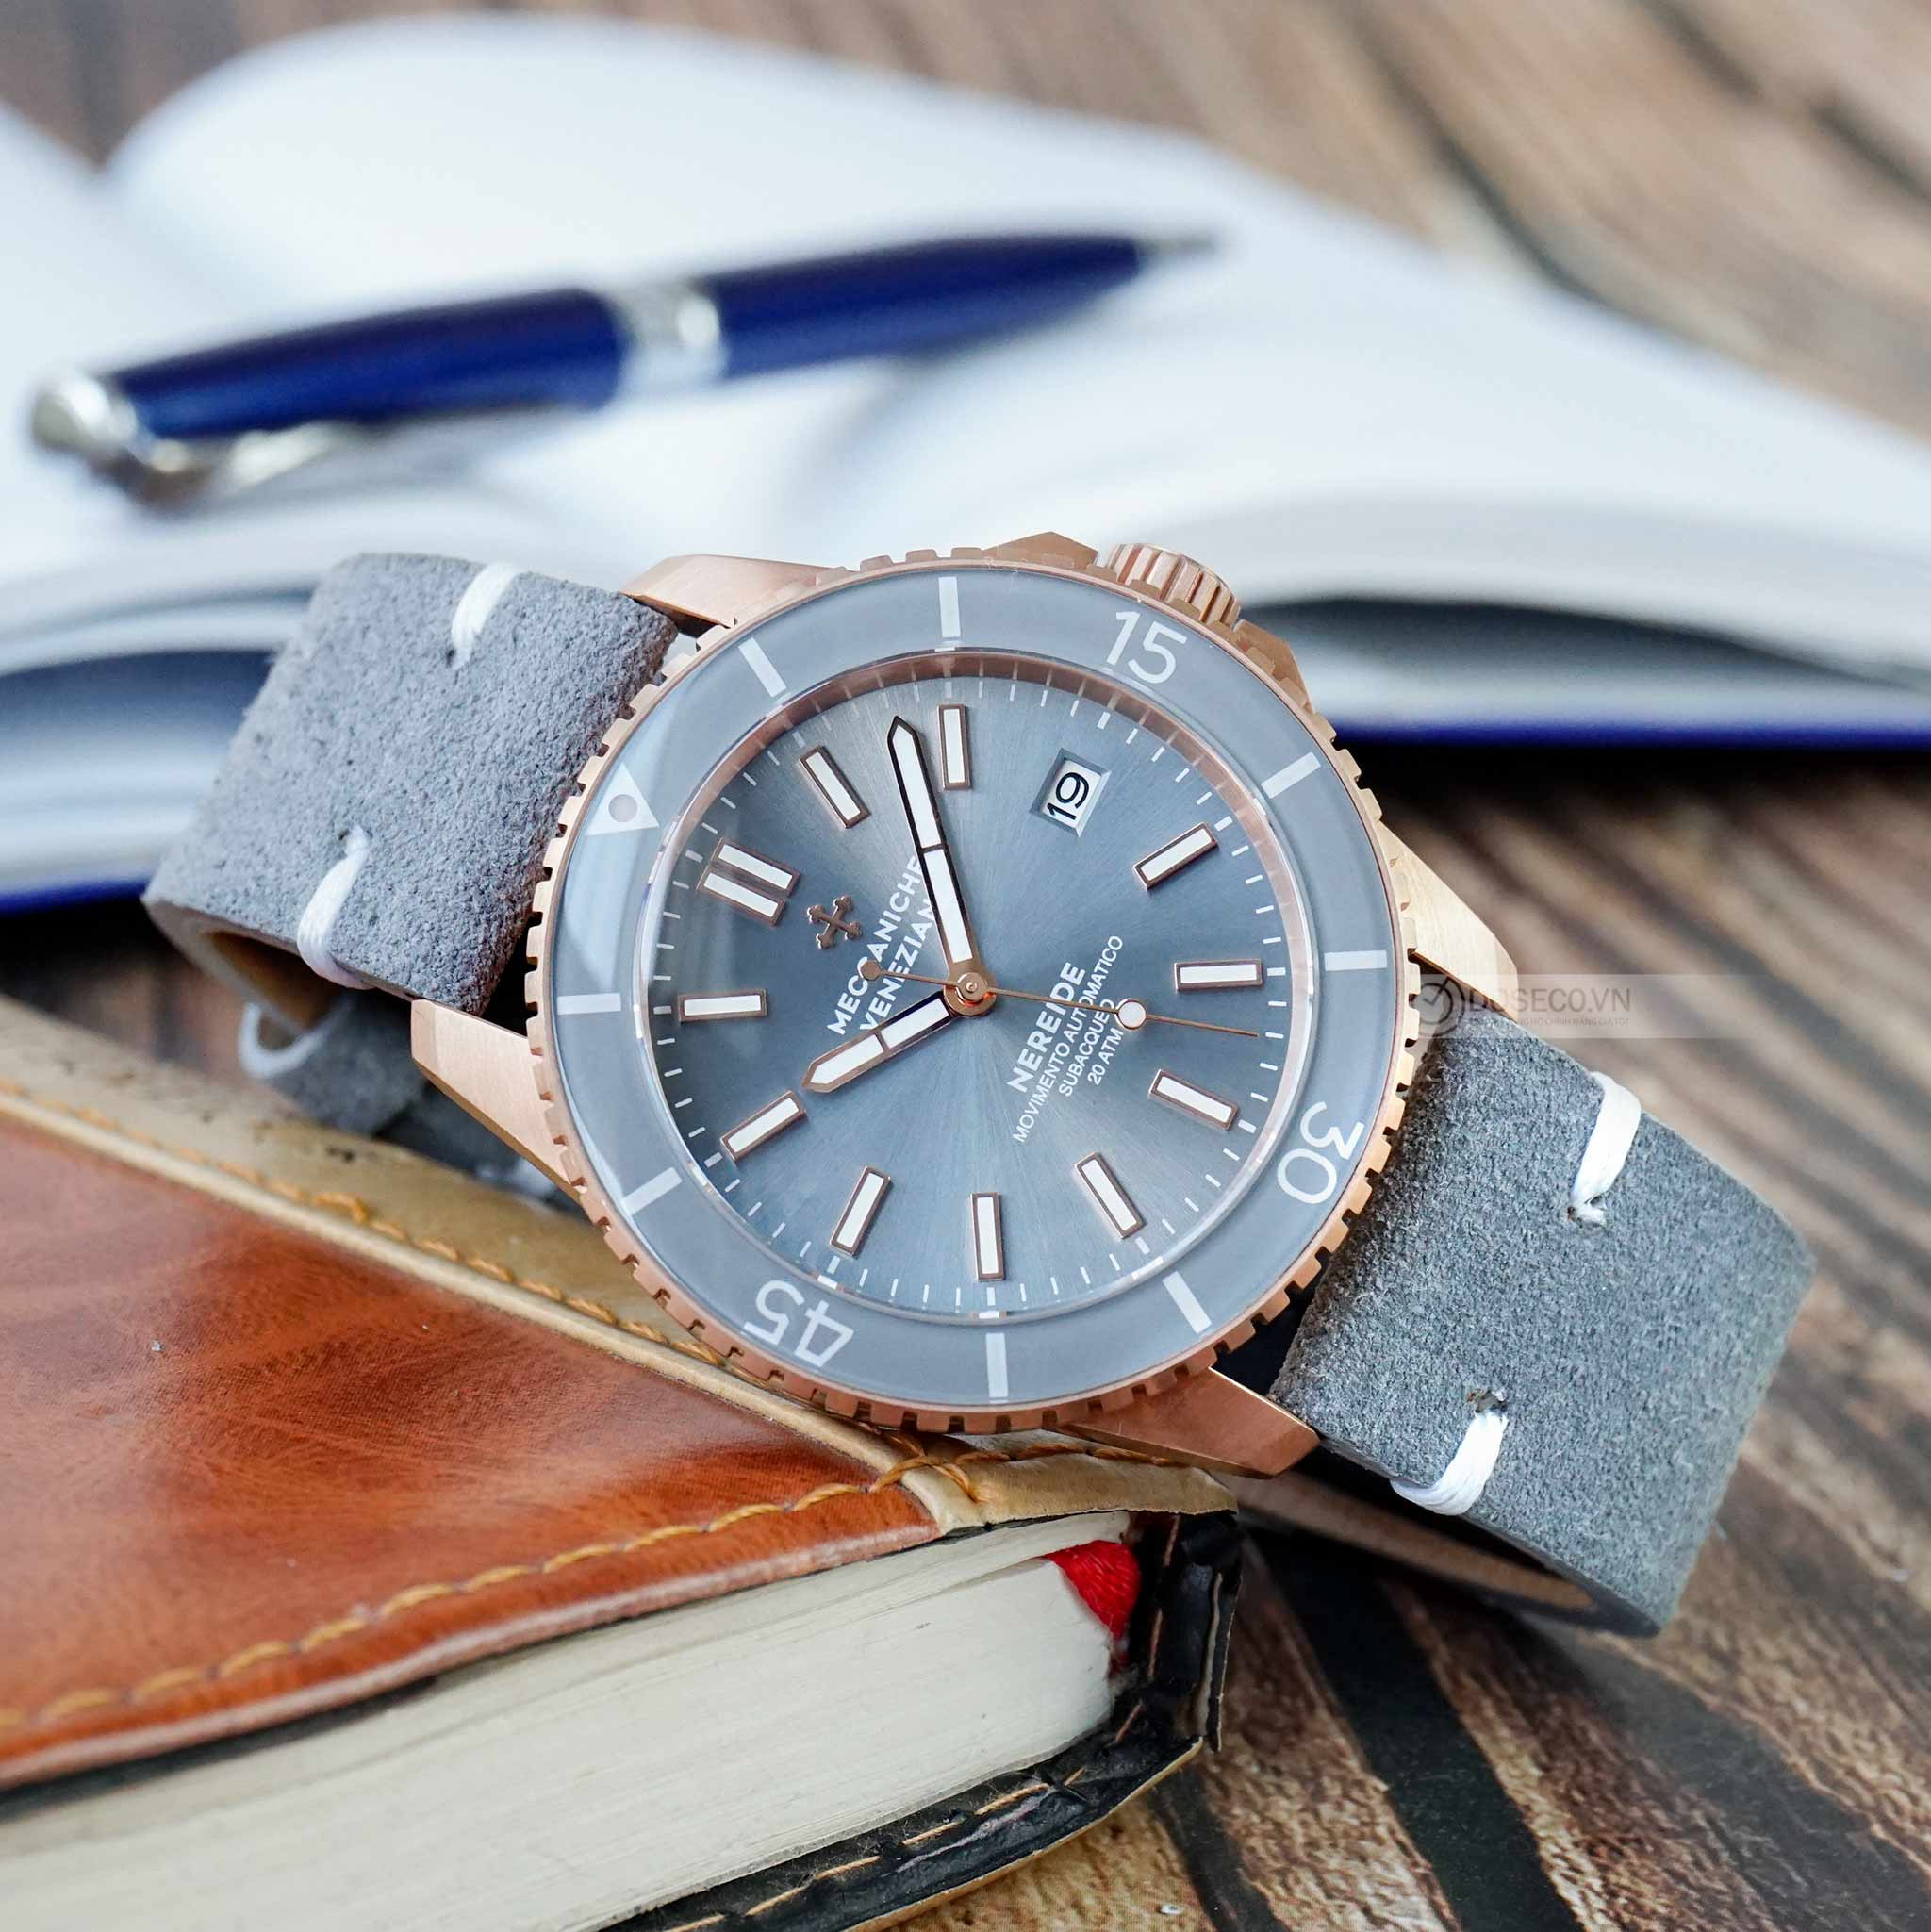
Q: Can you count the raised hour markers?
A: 11